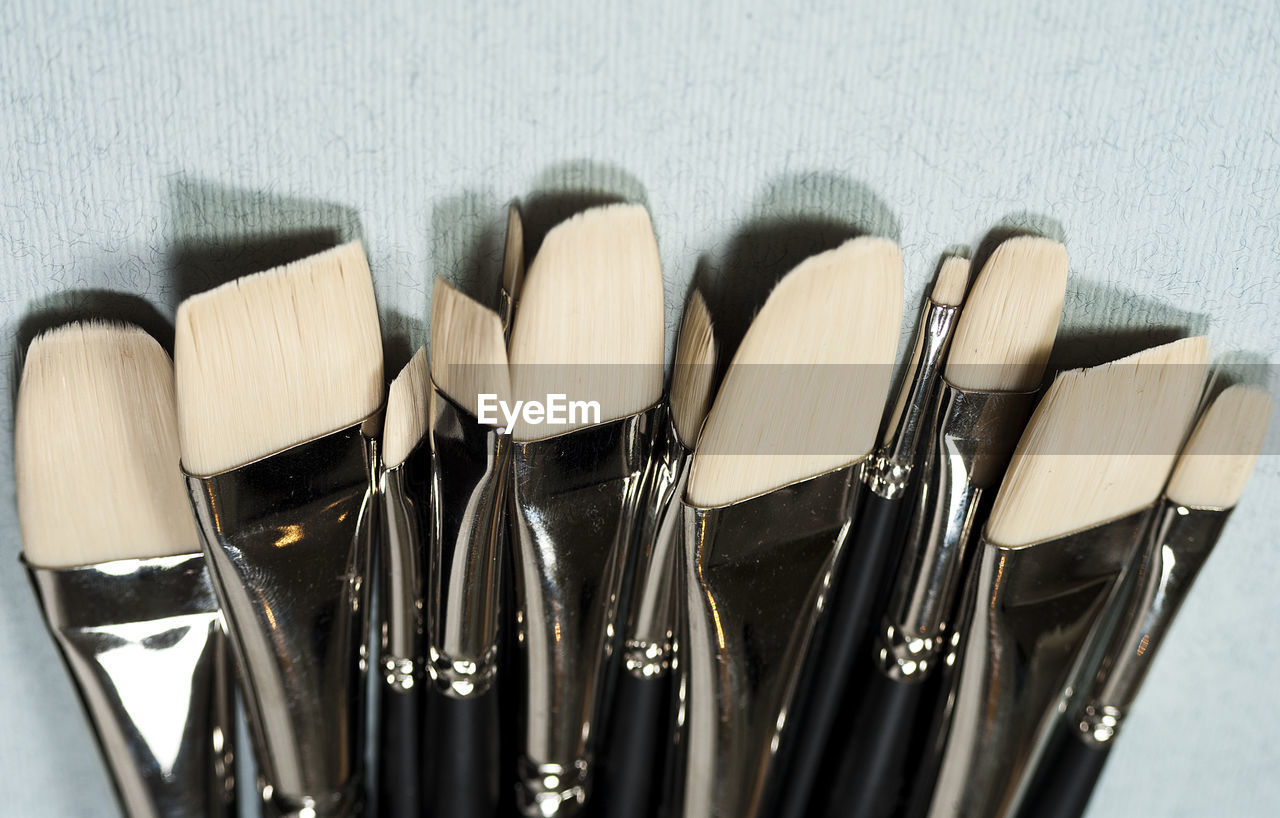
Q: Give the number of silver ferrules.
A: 12